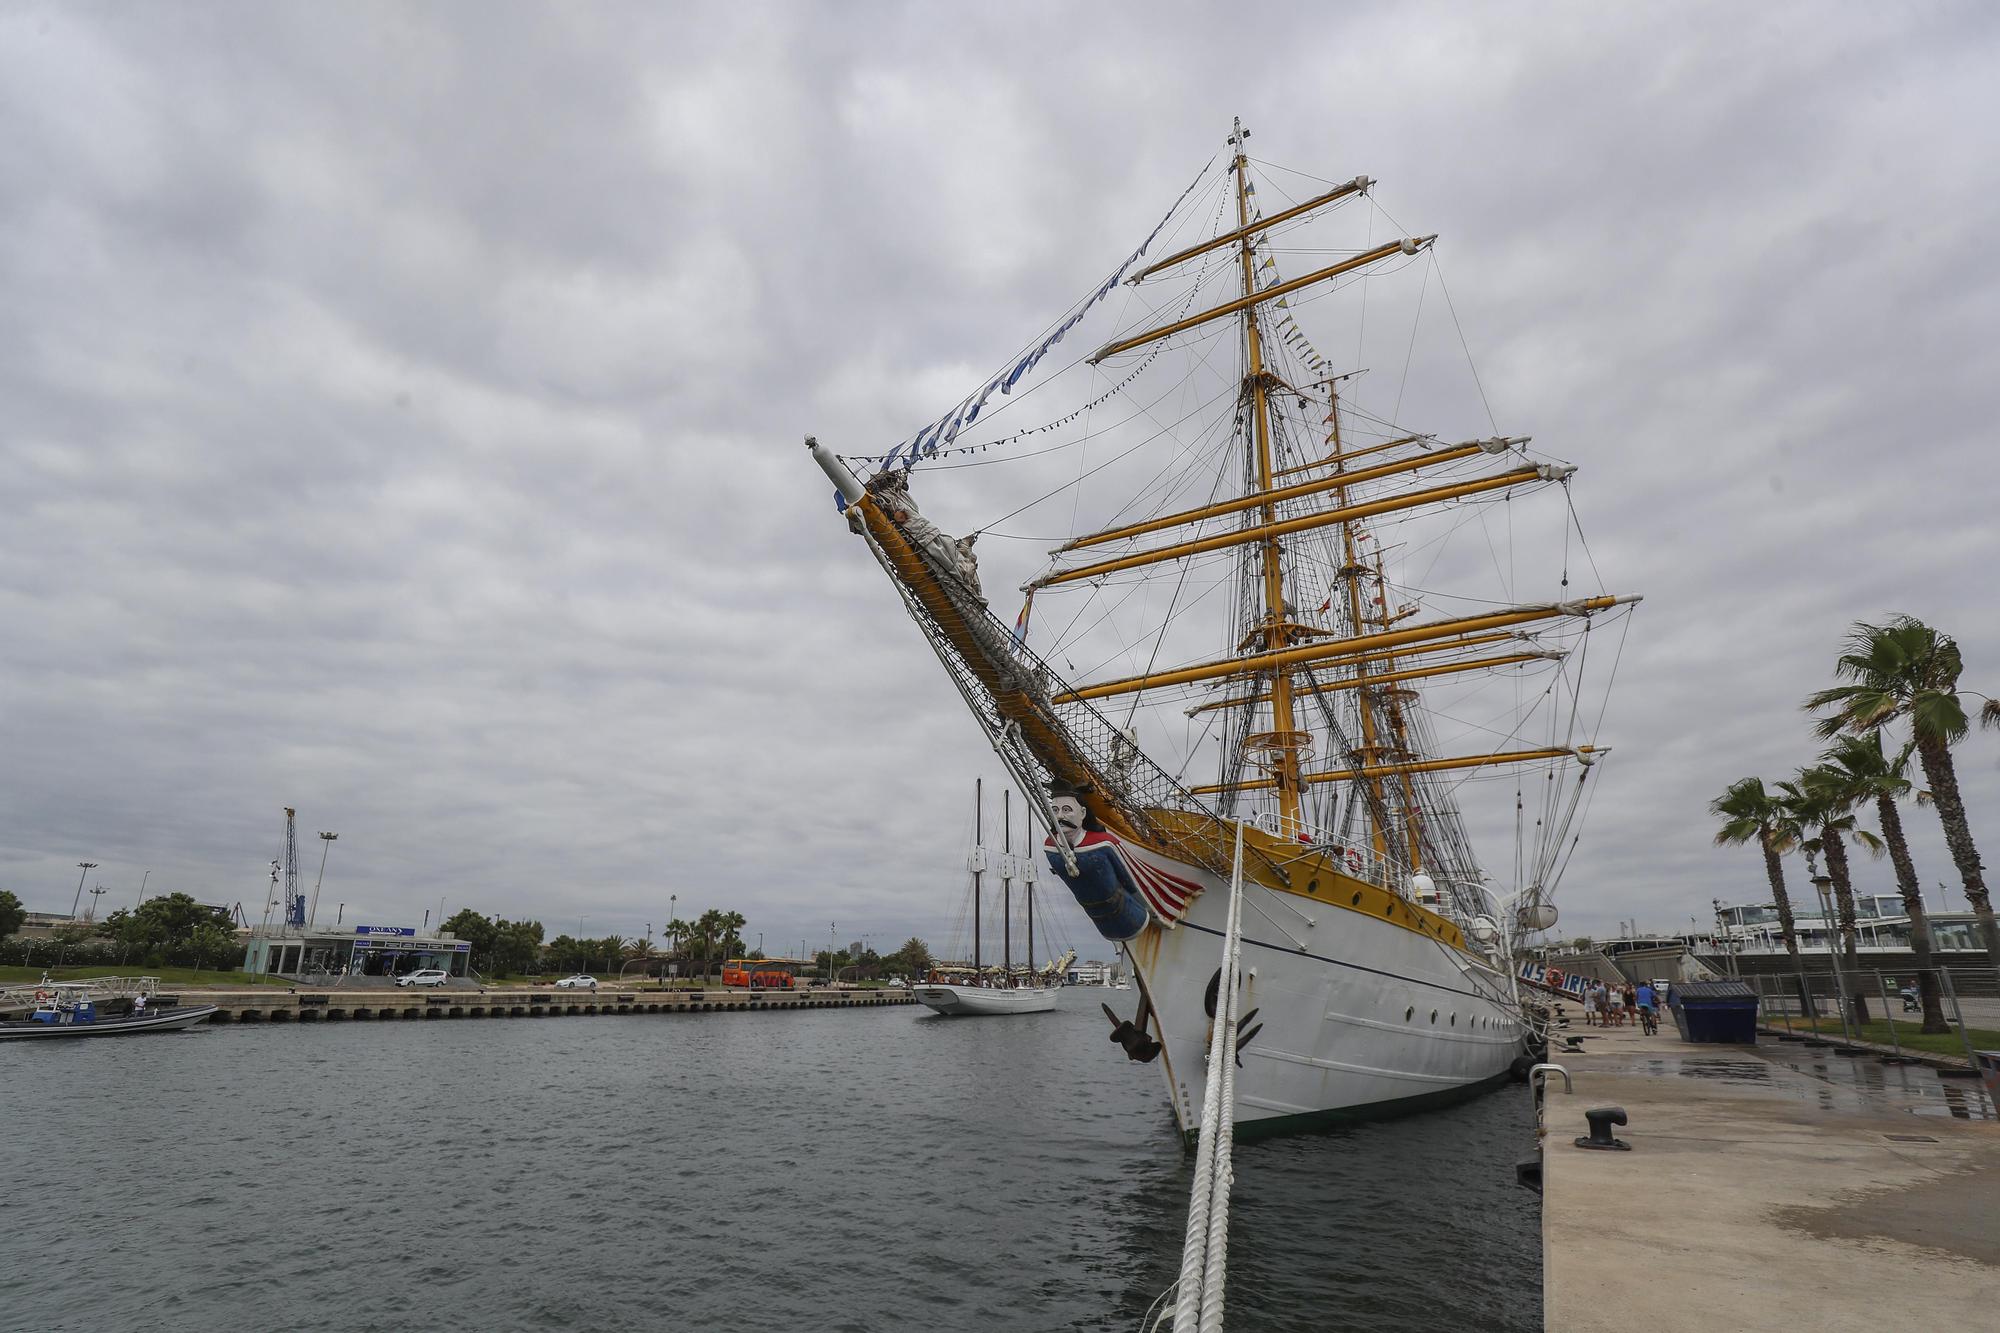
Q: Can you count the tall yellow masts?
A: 3